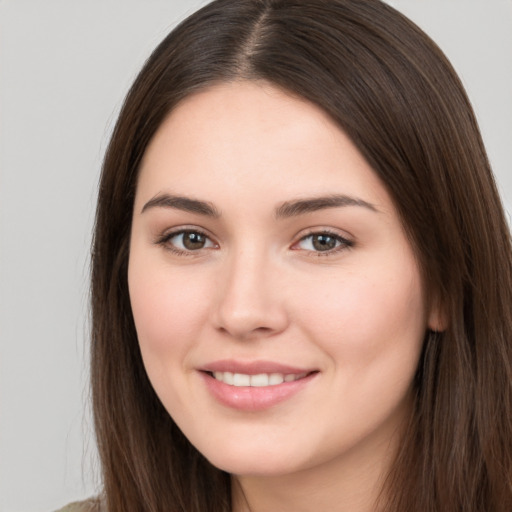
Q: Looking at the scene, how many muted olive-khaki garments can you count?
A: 1